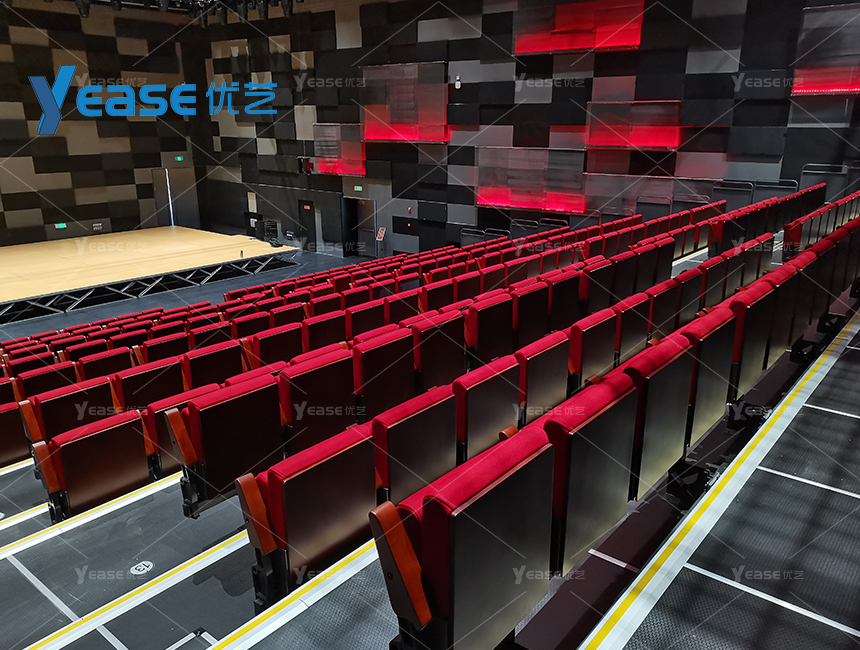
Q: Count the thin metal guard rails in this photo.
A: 12